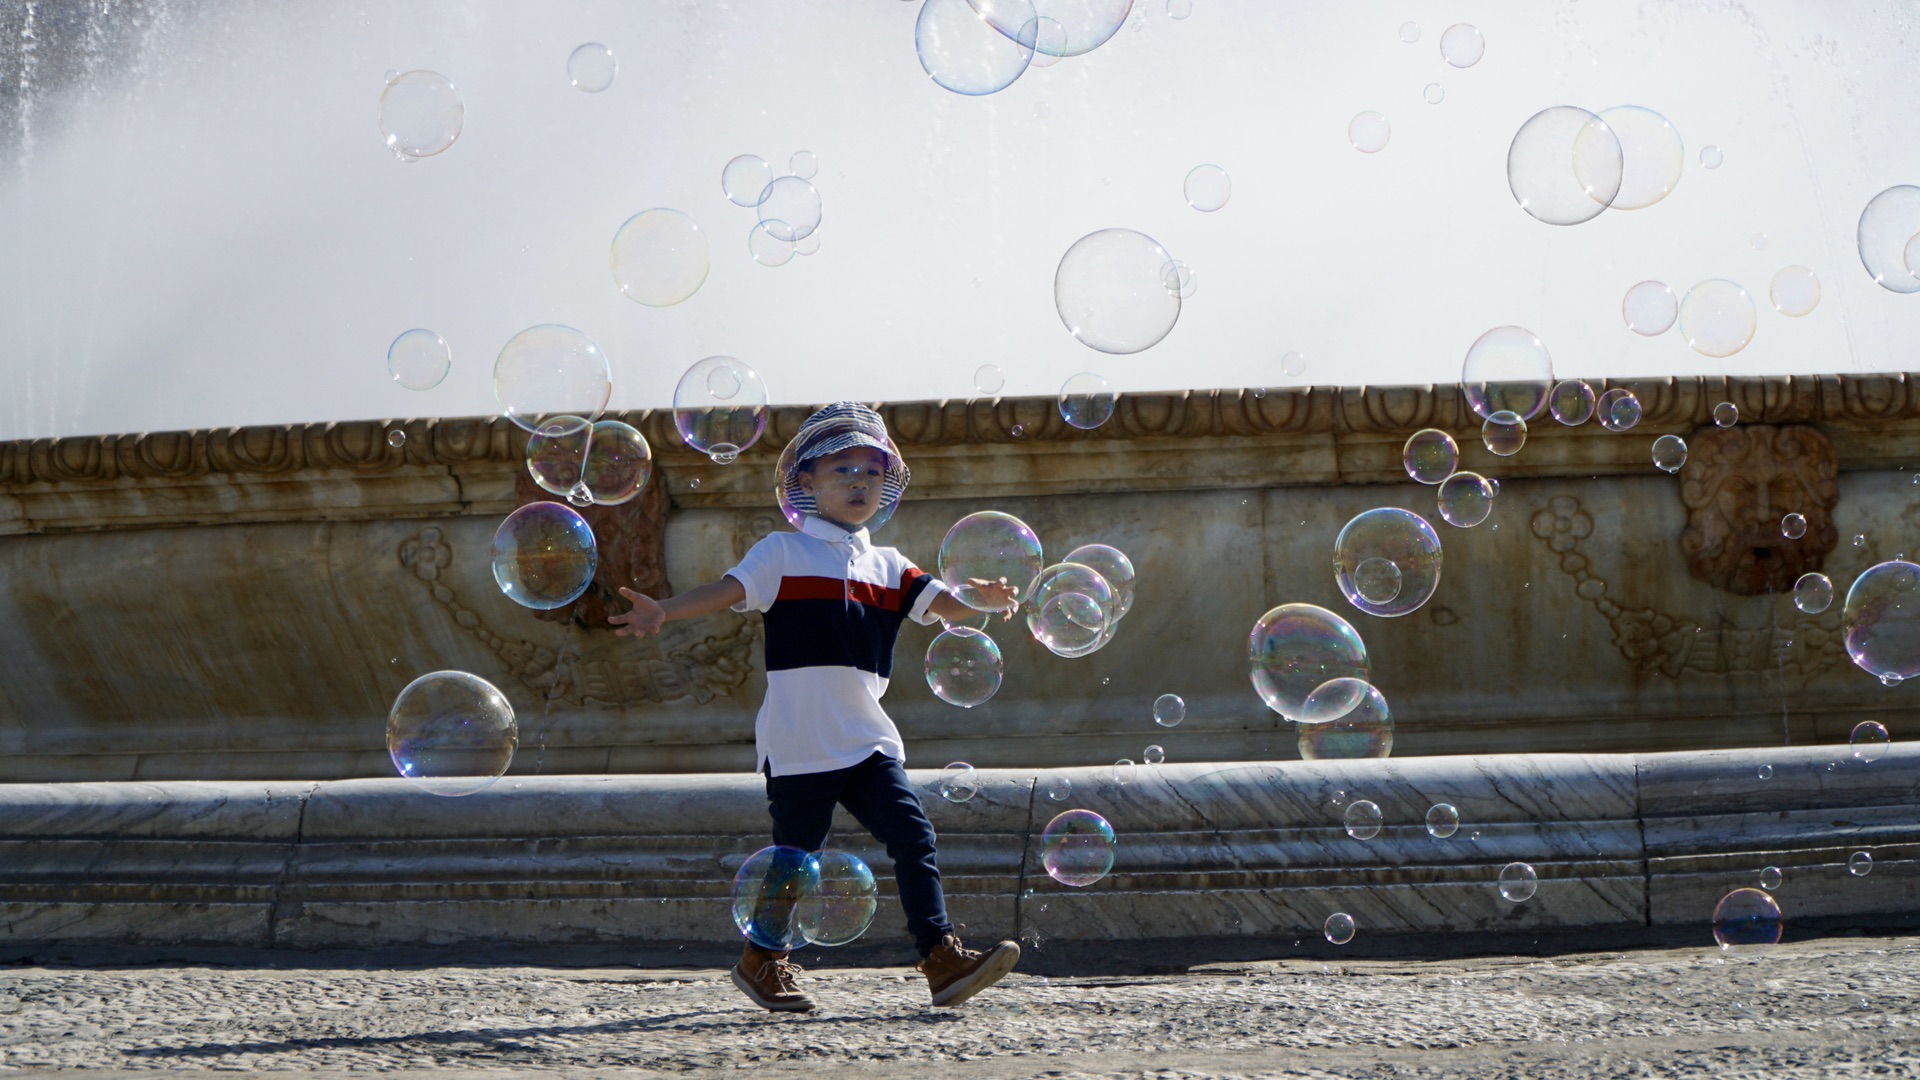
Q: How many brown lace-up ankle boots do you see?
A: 2